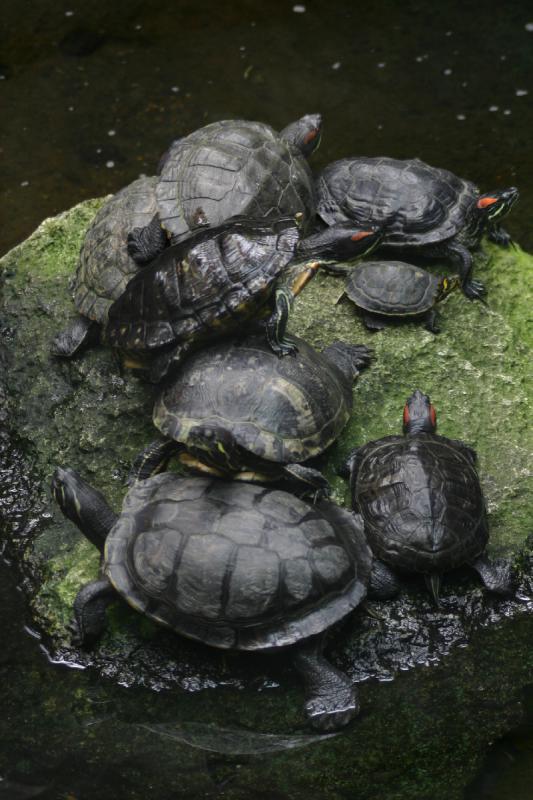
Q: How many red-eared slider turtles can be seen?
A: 4